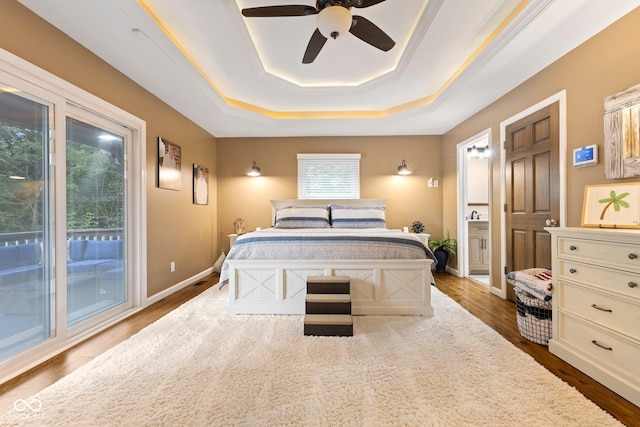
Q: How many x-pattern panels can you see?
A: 4